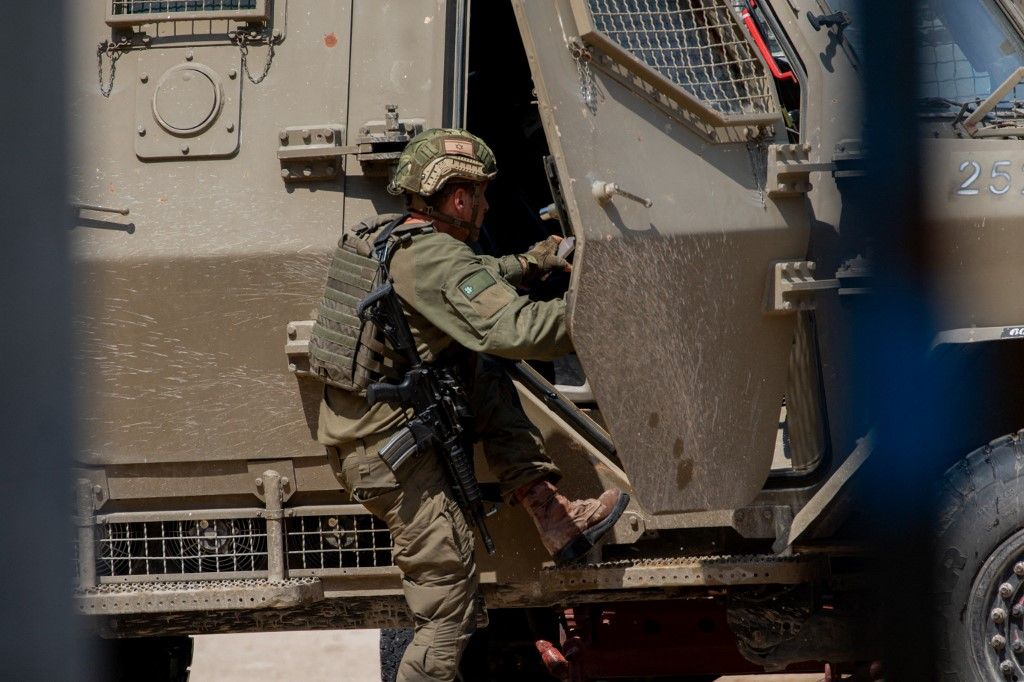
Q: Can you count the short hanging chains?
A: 4